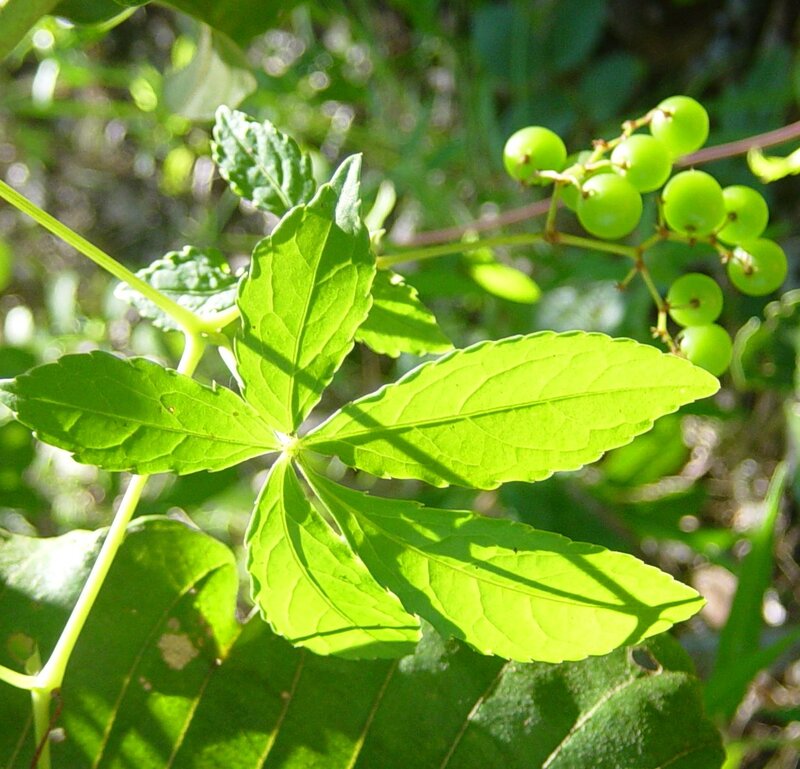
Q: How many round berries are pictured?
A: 10